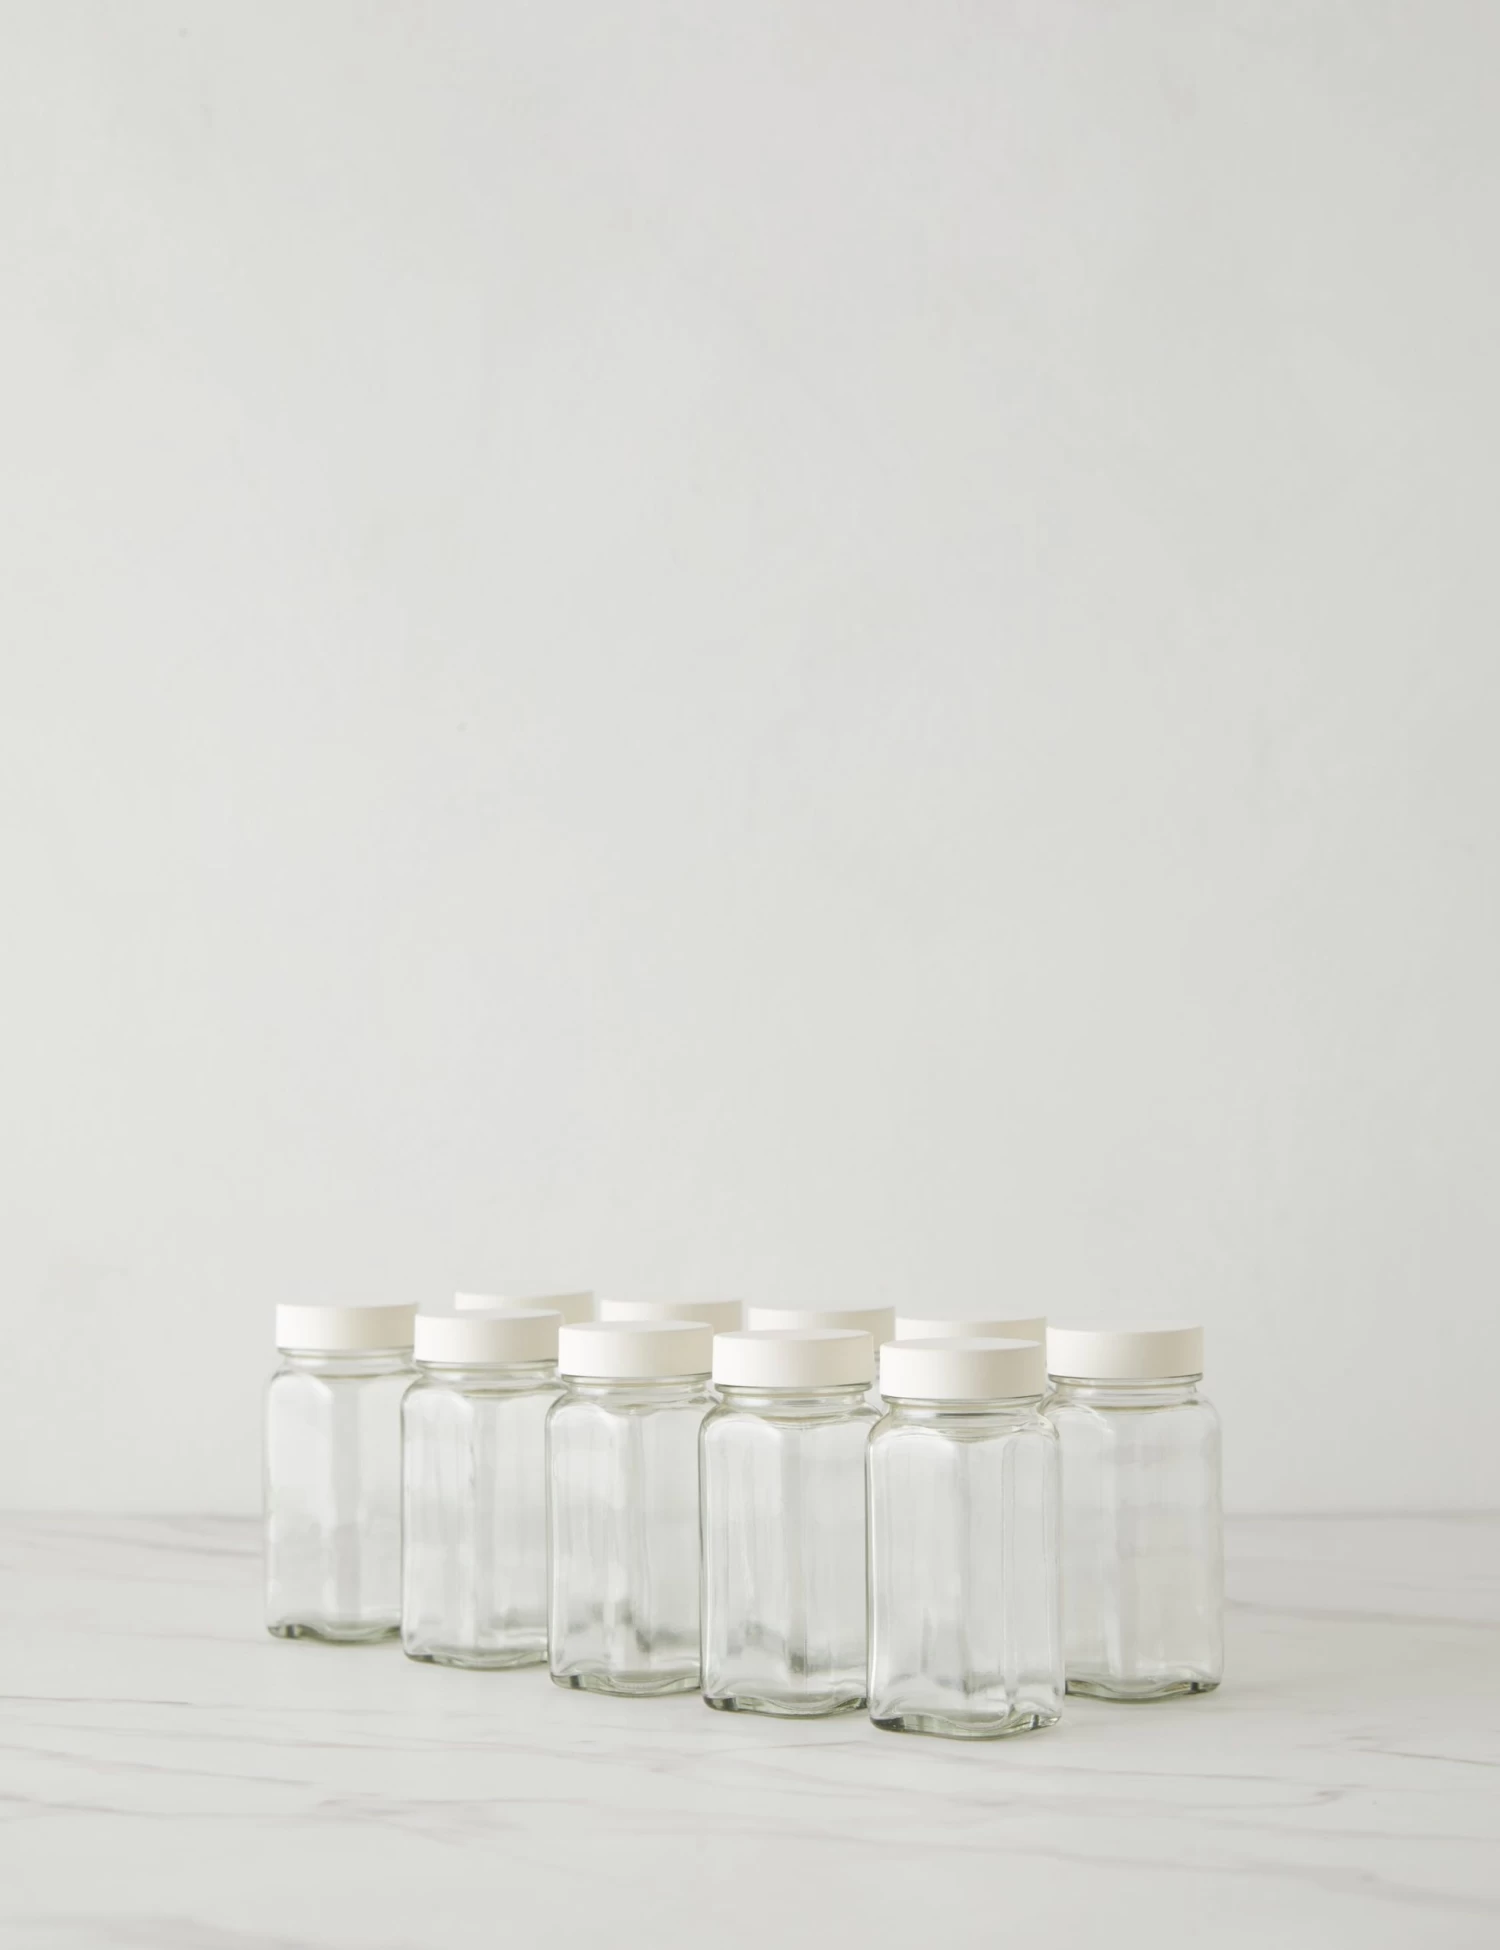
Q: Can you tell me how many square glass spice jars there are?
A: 10